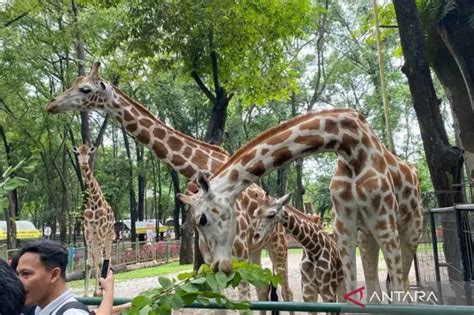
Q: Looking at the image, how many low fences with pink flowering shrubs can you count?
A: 1